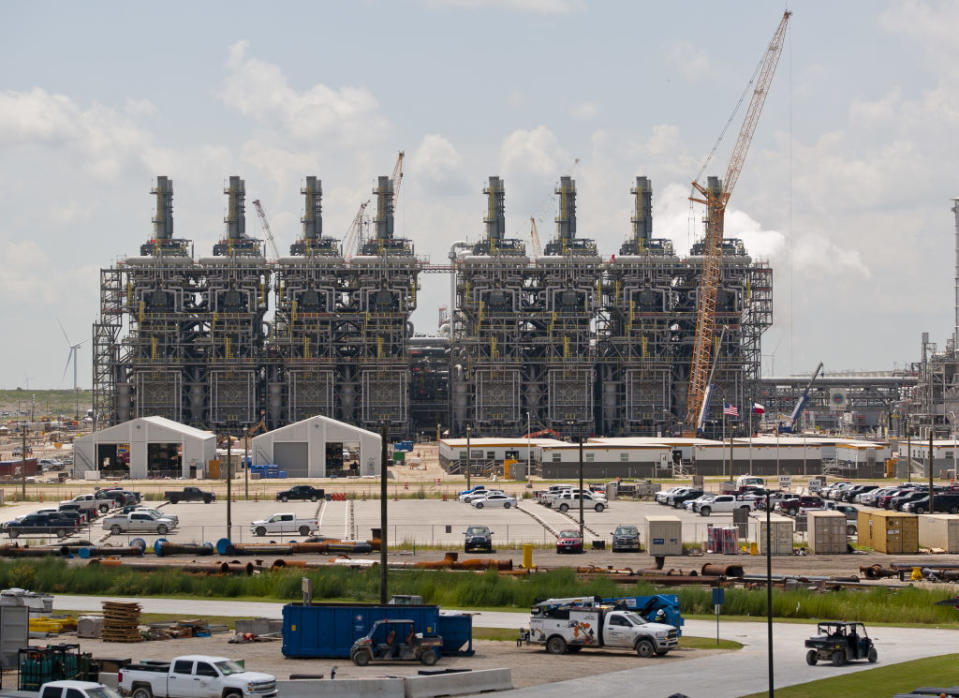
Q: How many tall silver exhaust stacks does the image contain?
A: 8